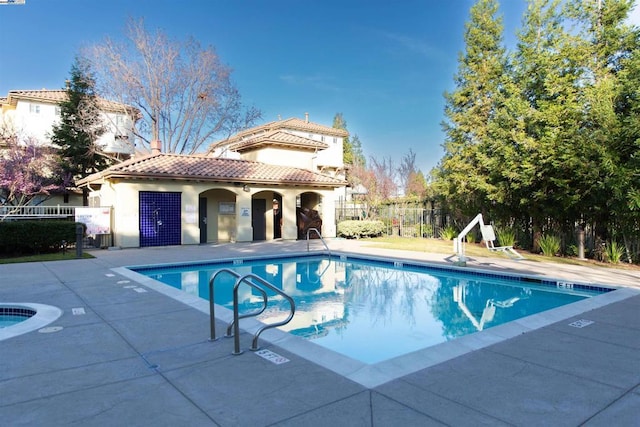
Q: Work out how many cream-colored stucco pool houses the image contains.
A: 1